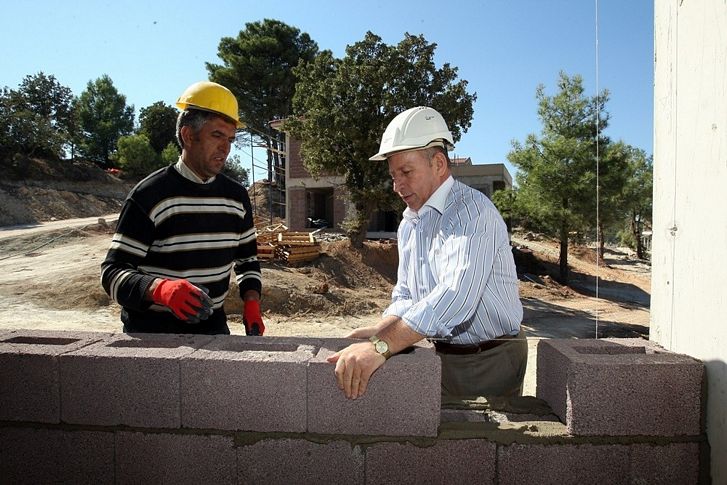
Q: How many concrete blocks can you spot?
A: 11